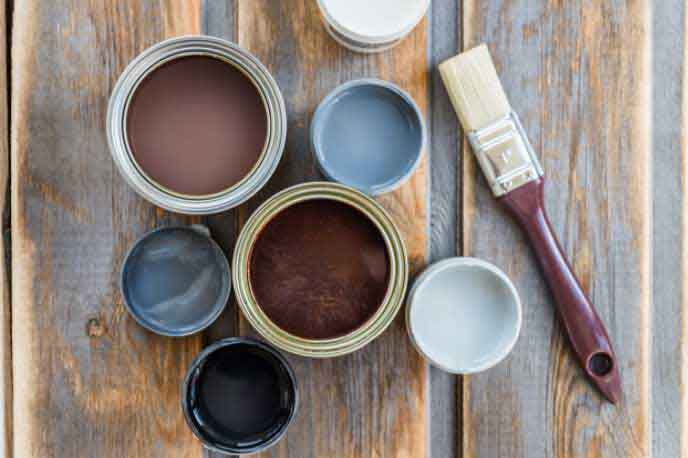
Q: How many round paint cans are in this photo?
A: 7